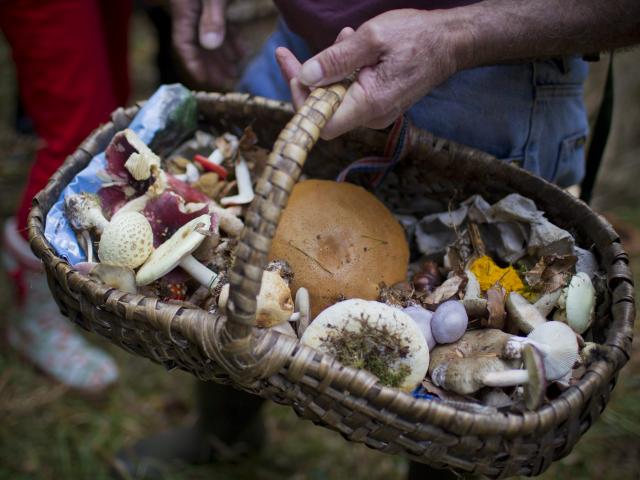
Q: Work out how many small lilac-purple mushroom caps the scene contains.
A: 2